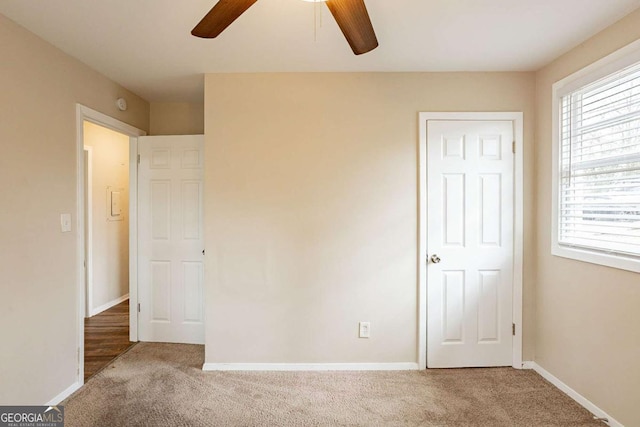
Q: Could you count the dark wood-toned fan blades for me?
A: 2